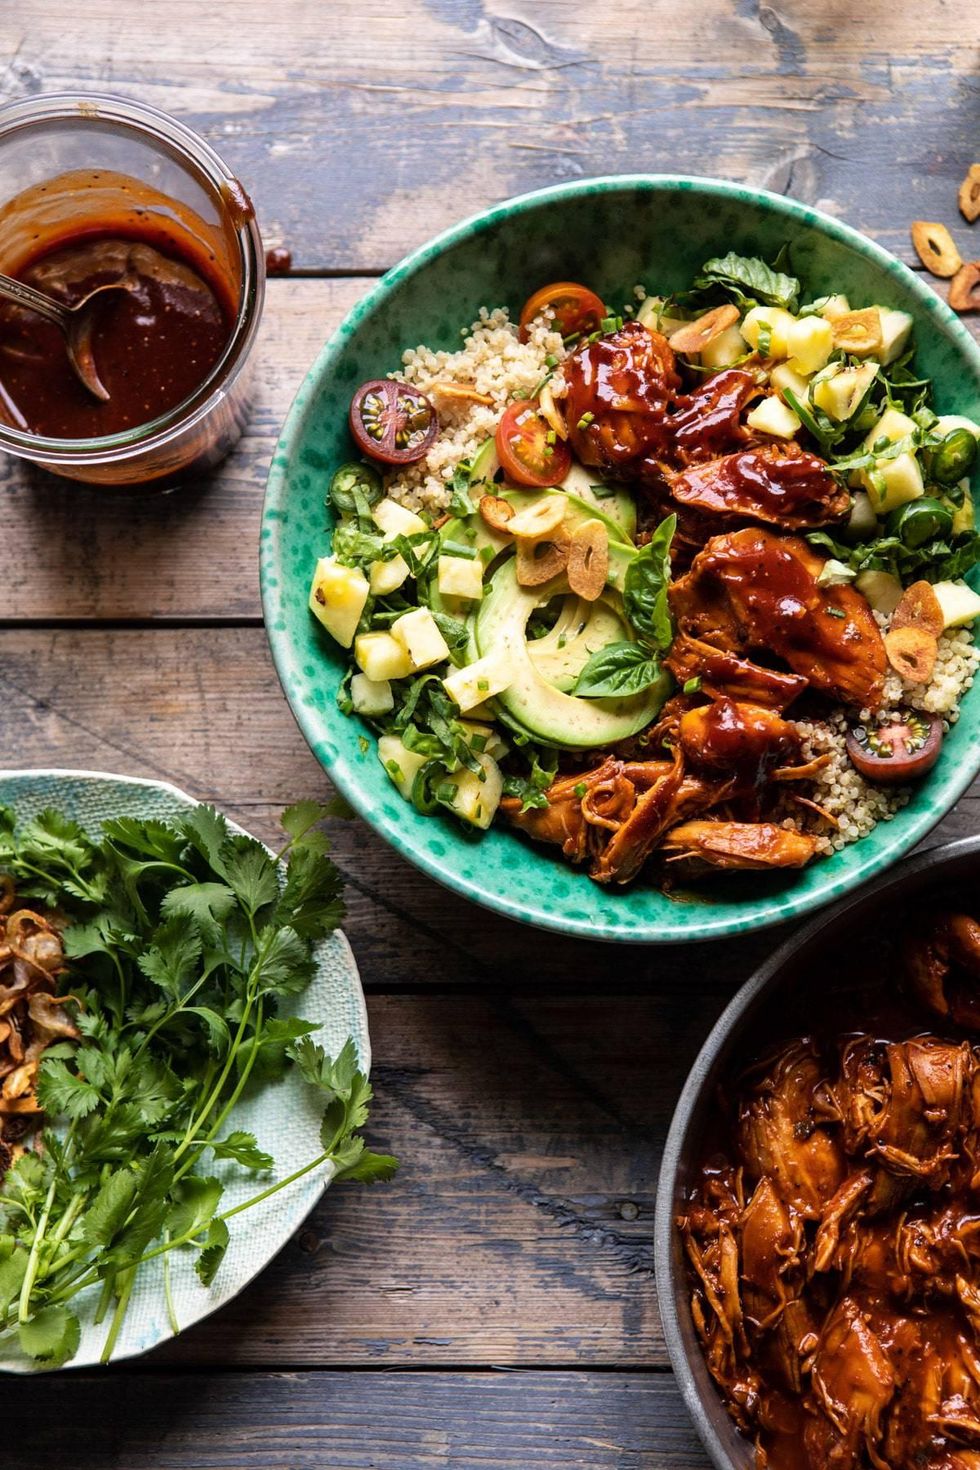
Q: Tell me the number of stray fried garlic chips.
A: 3